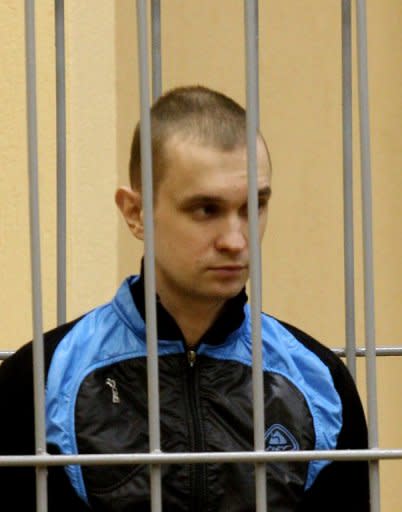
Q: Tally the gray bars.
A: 9